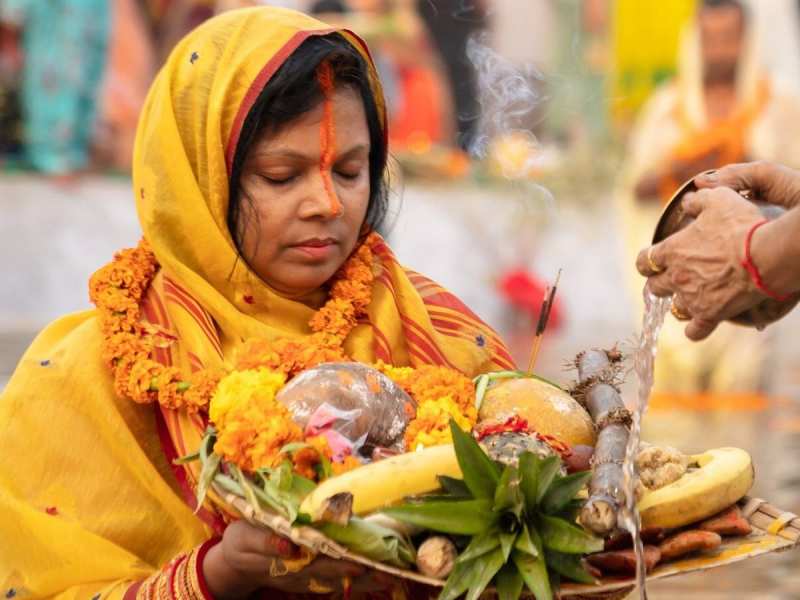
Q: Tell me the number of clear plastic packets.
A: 1